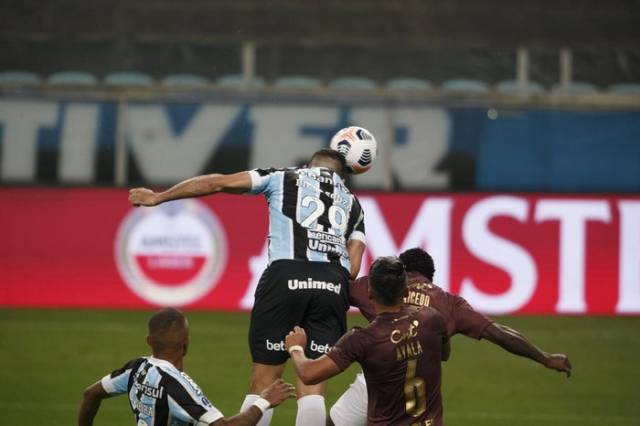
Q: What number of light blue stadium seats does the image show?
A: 12